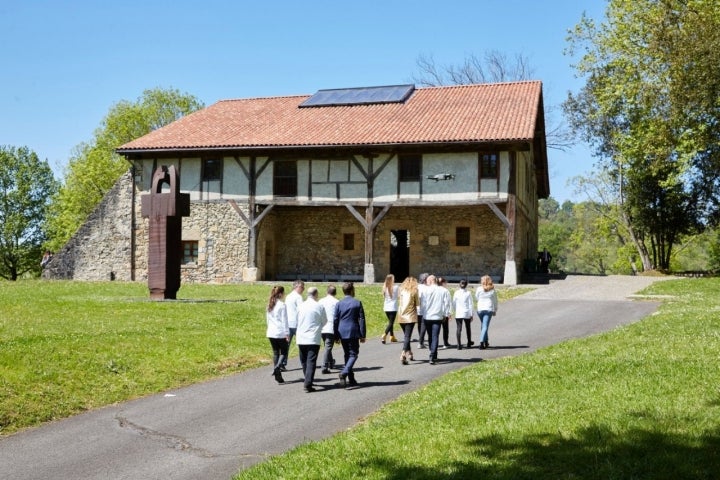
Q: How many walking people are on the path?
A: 12